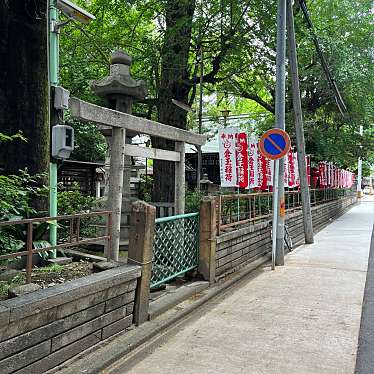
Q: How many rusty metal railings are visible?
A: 2